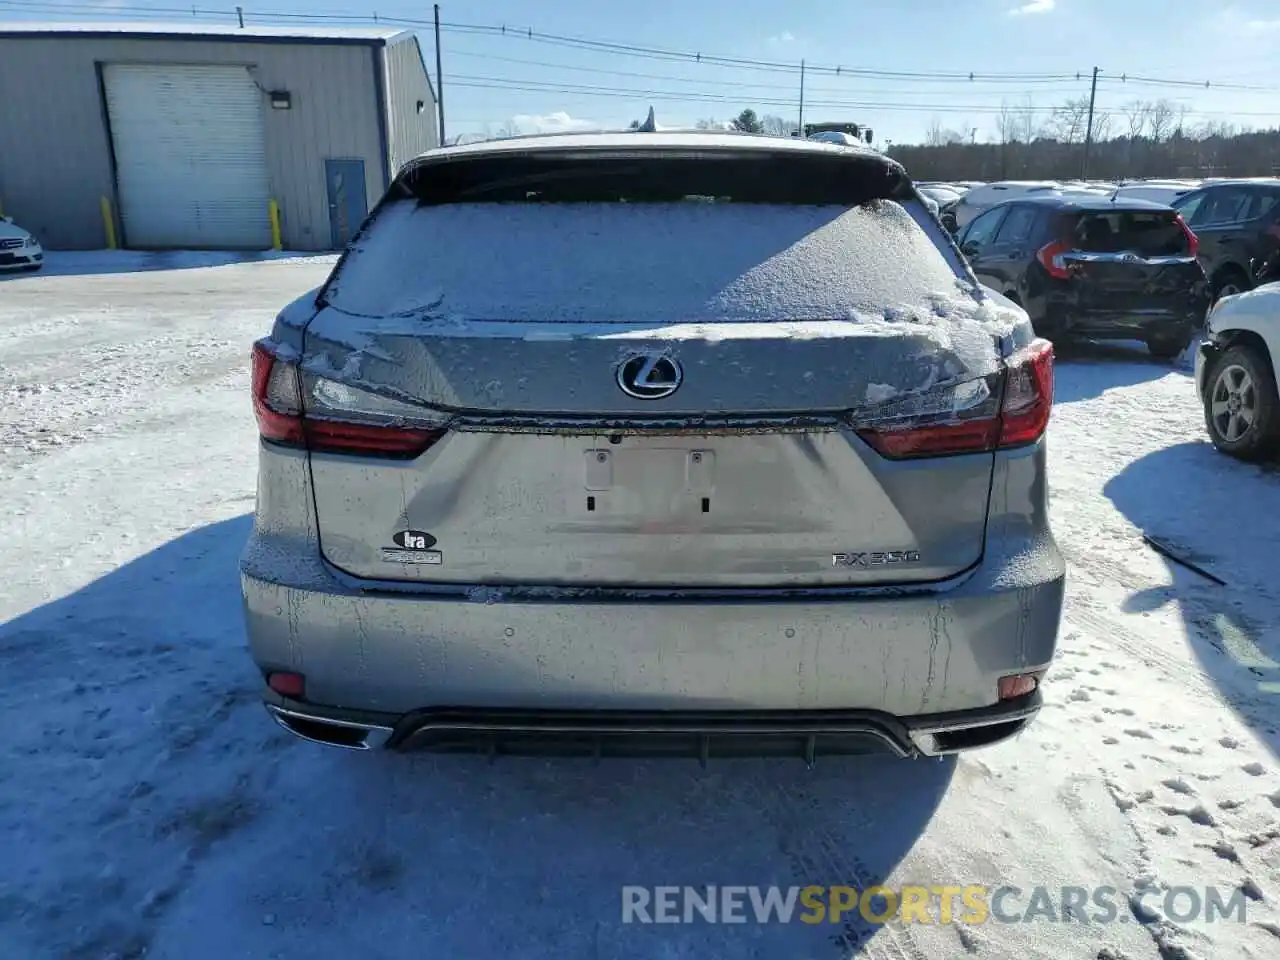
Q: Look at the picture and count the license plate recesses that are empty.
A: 1